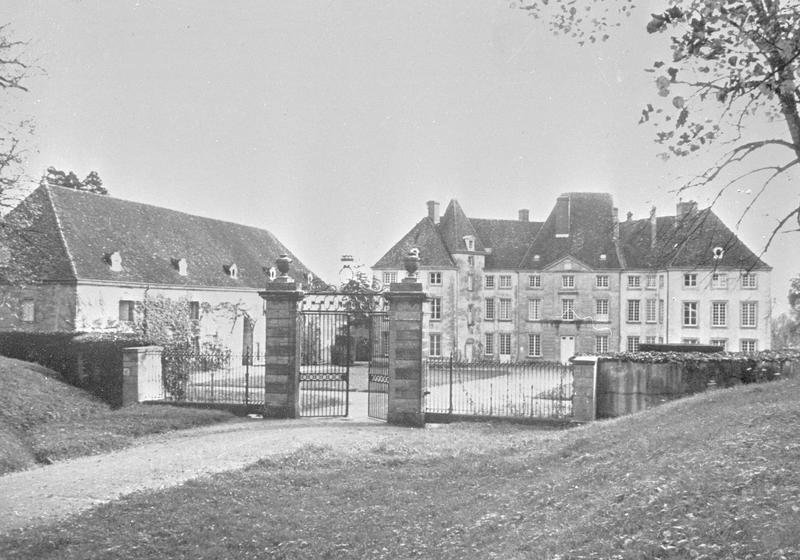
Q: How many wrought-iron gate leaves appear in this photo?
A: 2